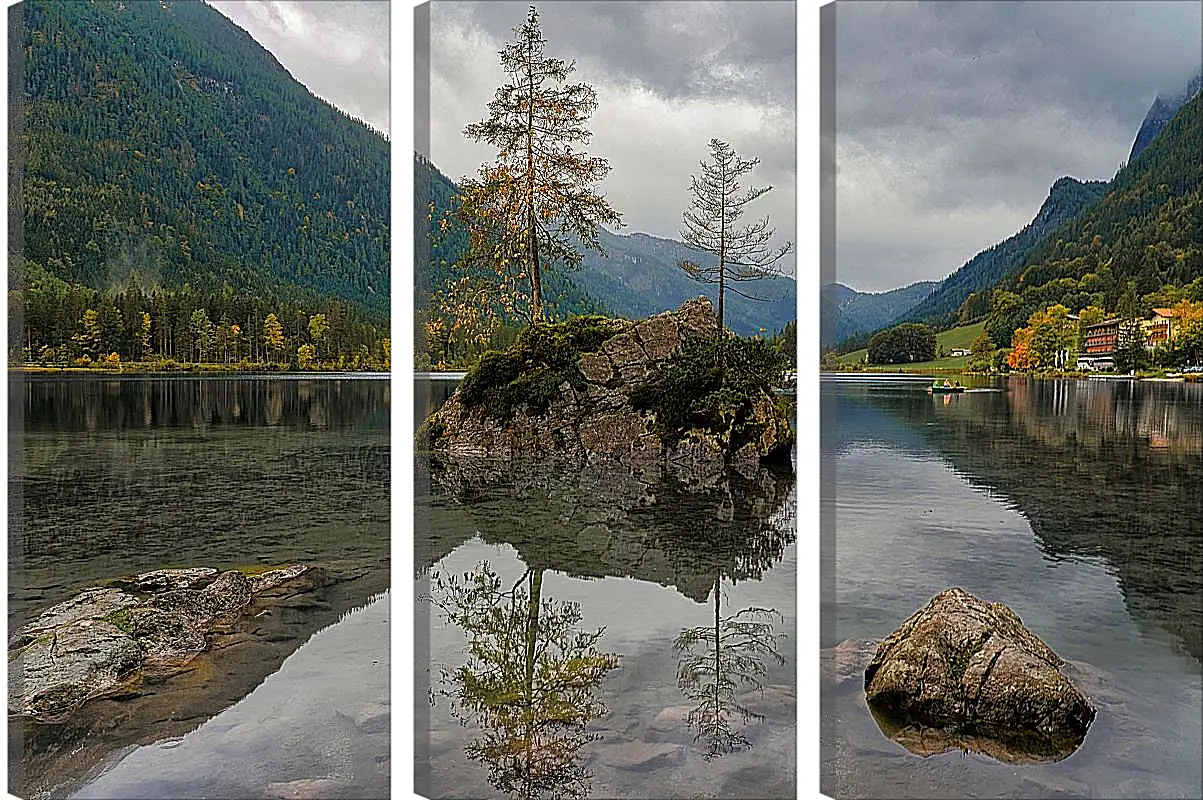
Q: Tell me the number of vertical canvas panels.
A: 3